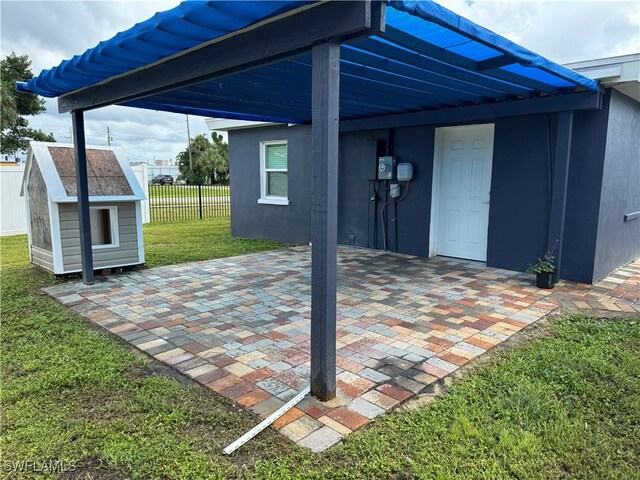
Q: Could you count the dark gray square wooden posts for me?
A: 3